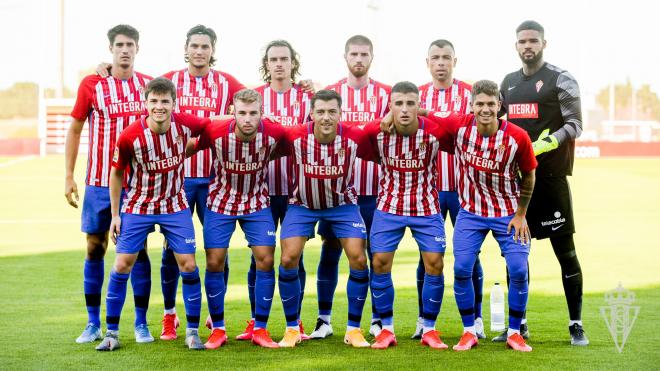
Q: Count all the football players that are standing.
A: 11